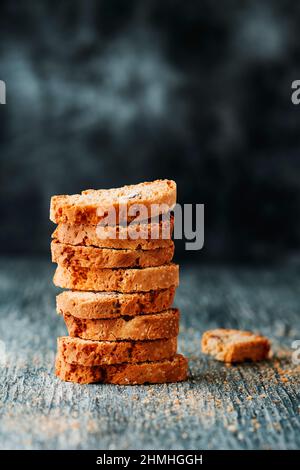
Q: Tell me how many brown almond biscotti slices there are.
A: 9